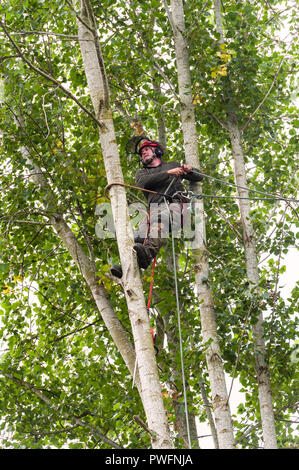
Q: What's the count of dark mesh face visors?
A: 1